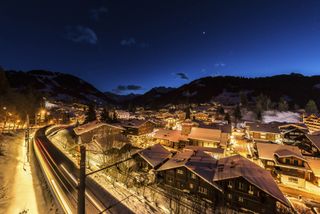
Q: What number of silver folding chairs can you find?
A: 0